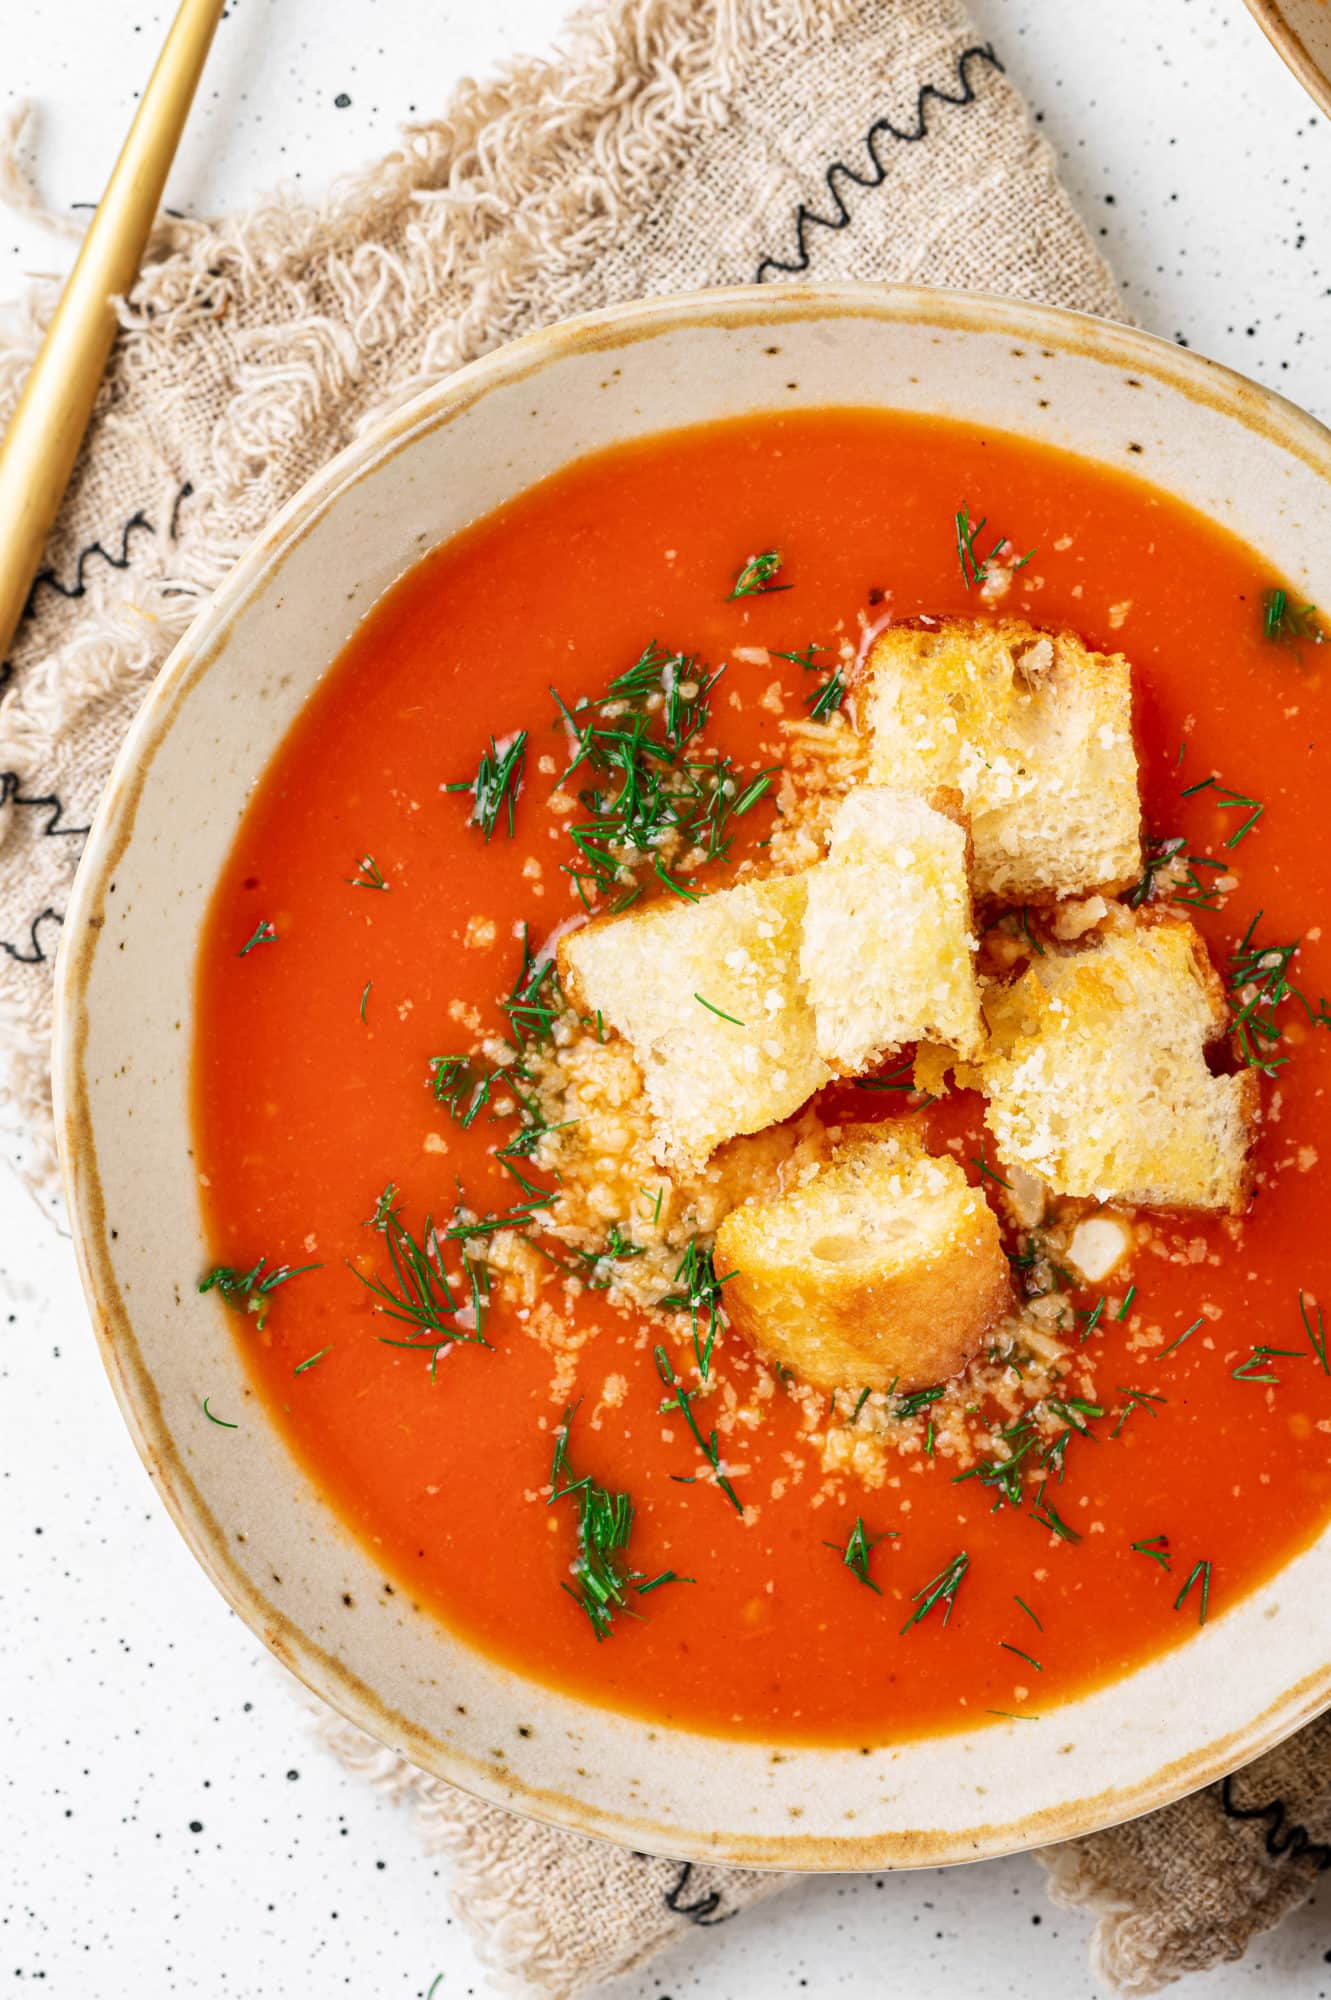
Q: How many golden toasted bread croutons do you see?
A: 5